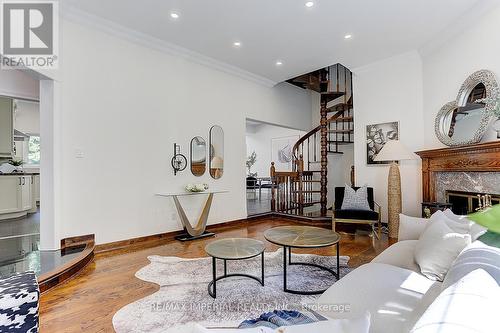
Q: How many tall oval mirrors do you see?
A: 2